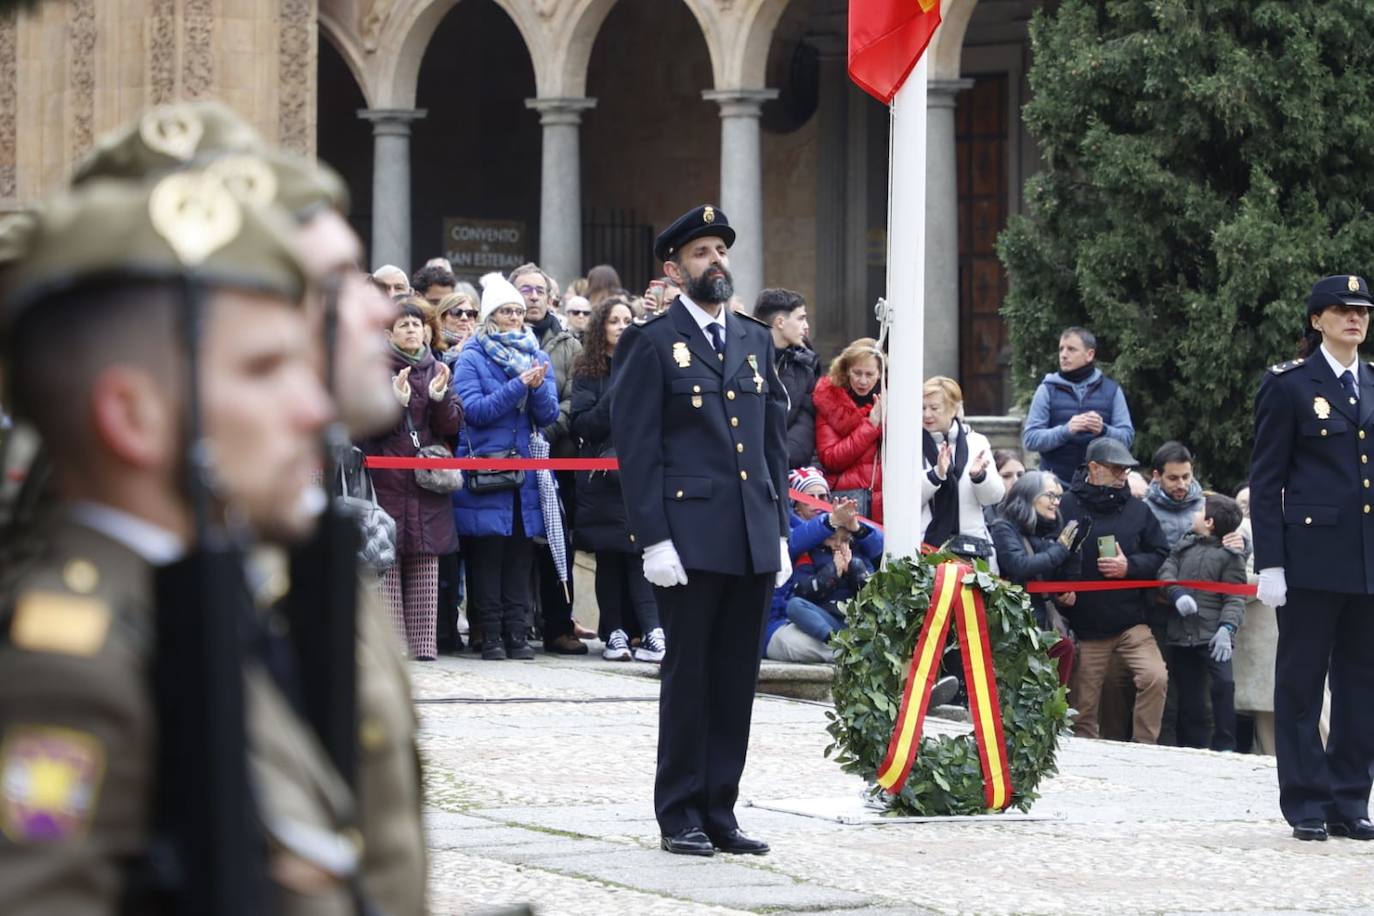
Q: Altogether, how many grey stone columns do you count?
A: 4